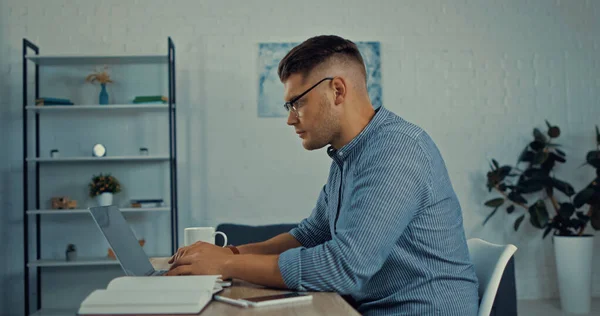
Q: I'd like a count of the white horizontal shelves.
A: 5